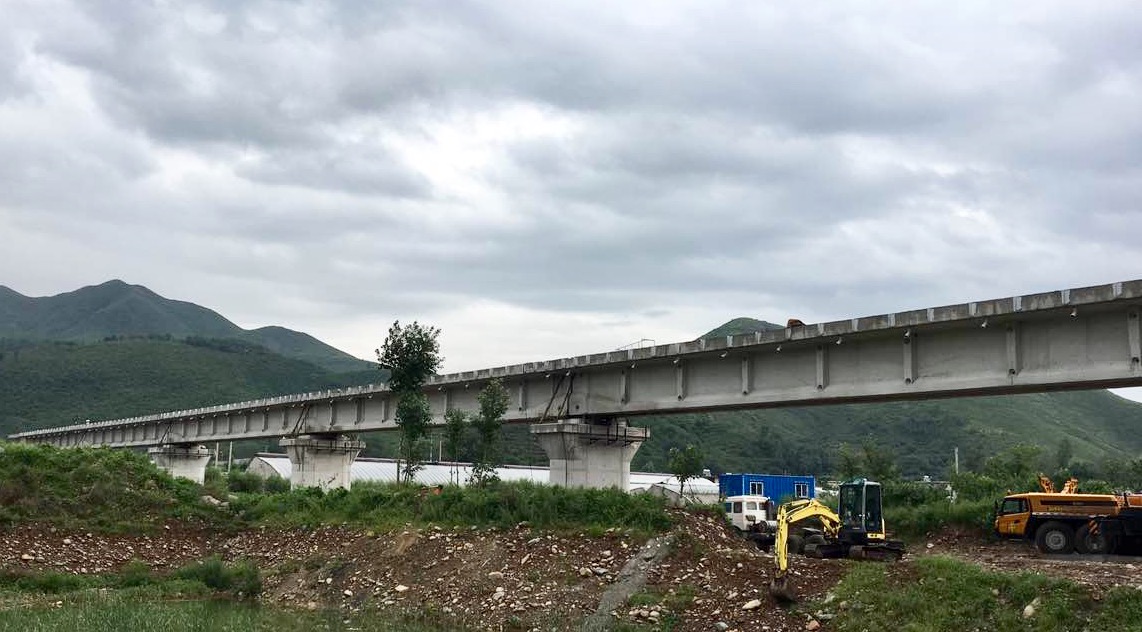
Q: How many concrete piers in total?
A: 3